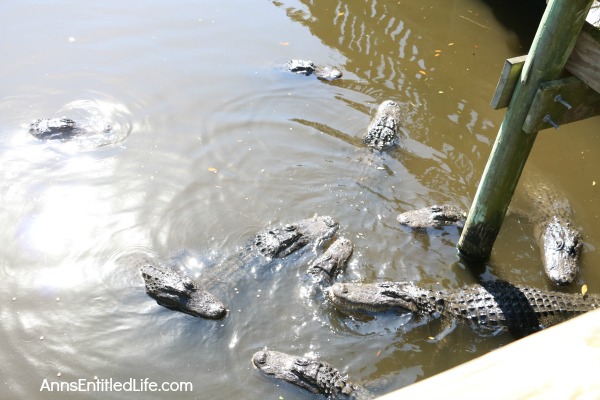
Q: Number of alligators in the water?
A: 10